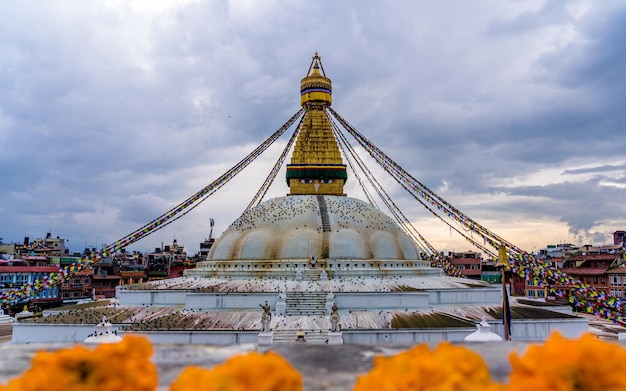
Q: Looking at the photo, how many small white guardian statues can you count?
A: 2